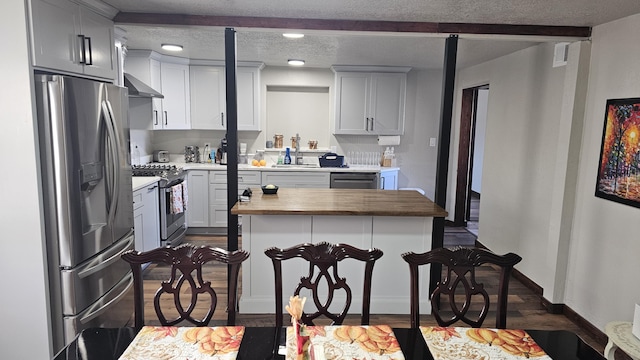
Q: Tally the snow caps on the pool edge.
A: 0